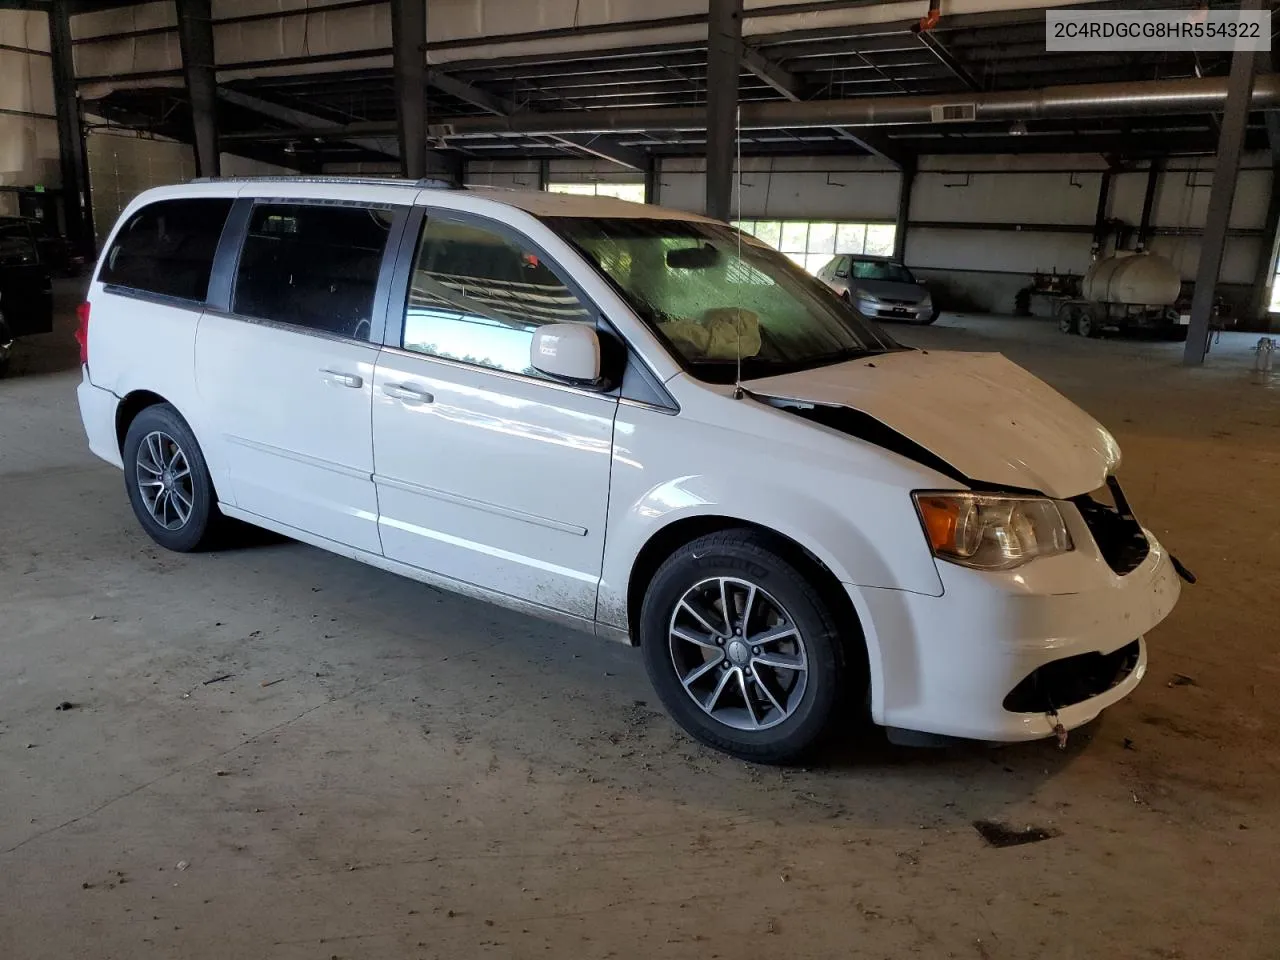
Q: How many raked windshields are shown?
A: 2